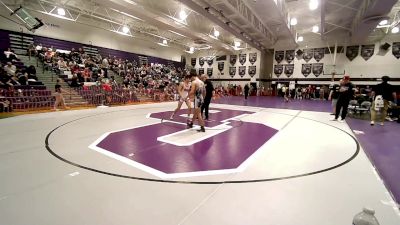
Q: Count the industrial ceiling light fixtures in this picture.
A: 13